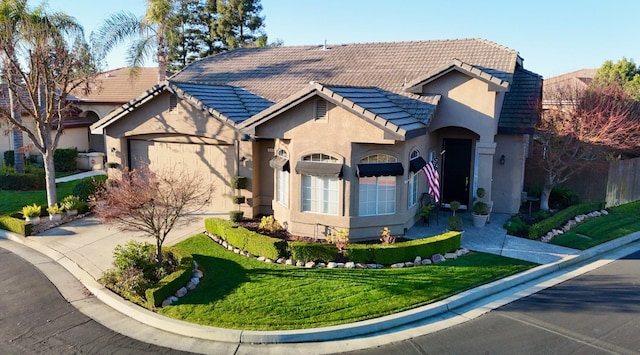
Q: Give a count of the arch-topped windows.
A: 4